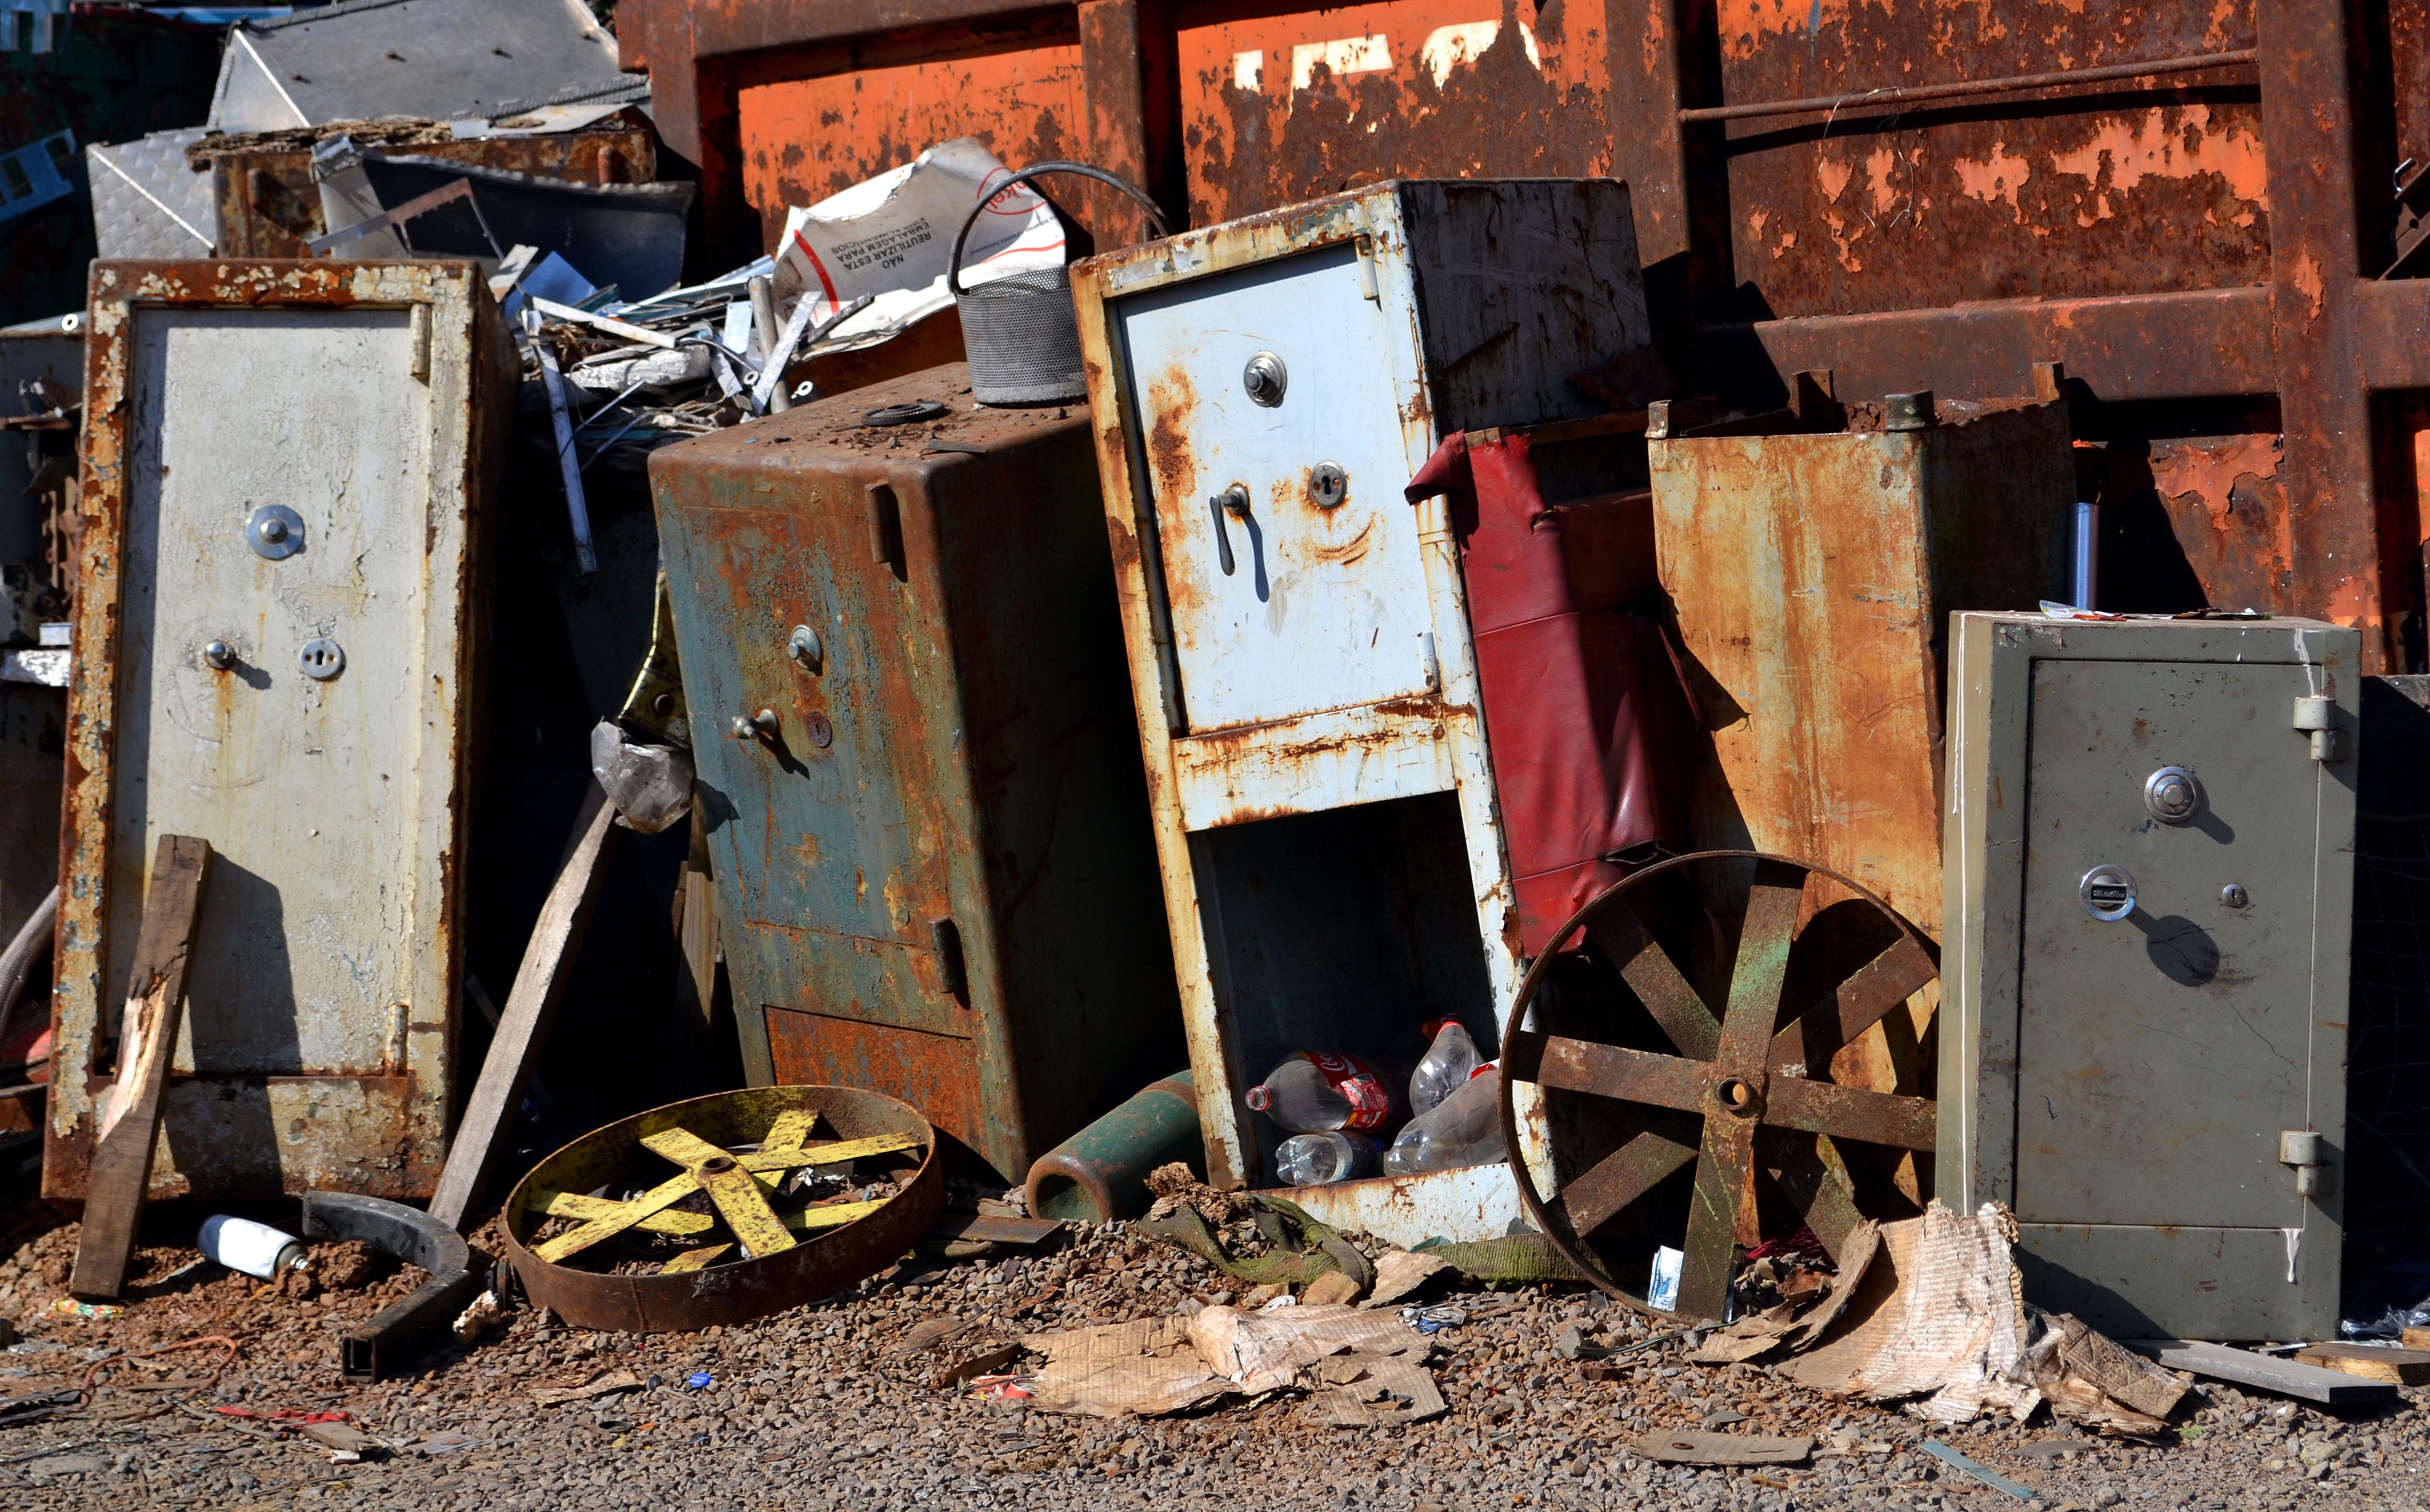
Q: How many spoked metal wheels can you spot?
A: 2